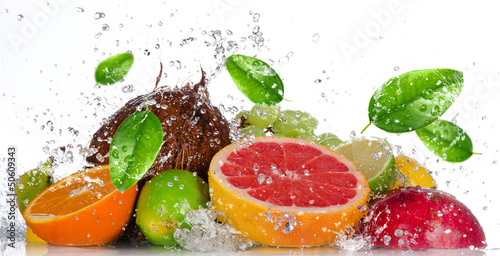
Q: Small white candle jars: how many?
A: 0